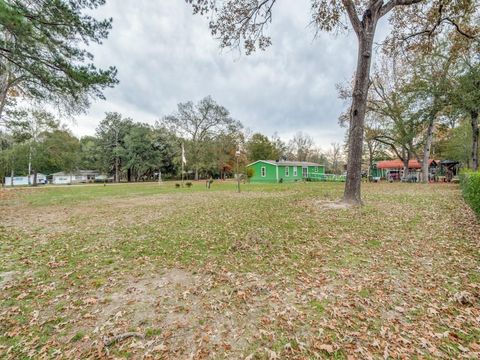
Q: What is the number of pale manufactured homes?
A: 2